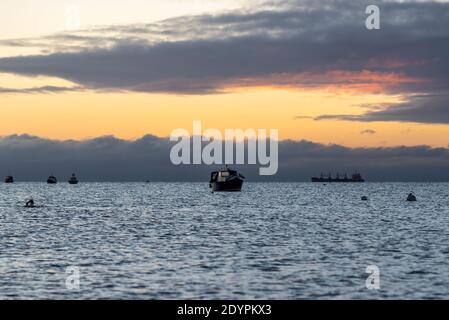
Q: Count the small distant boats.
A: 3